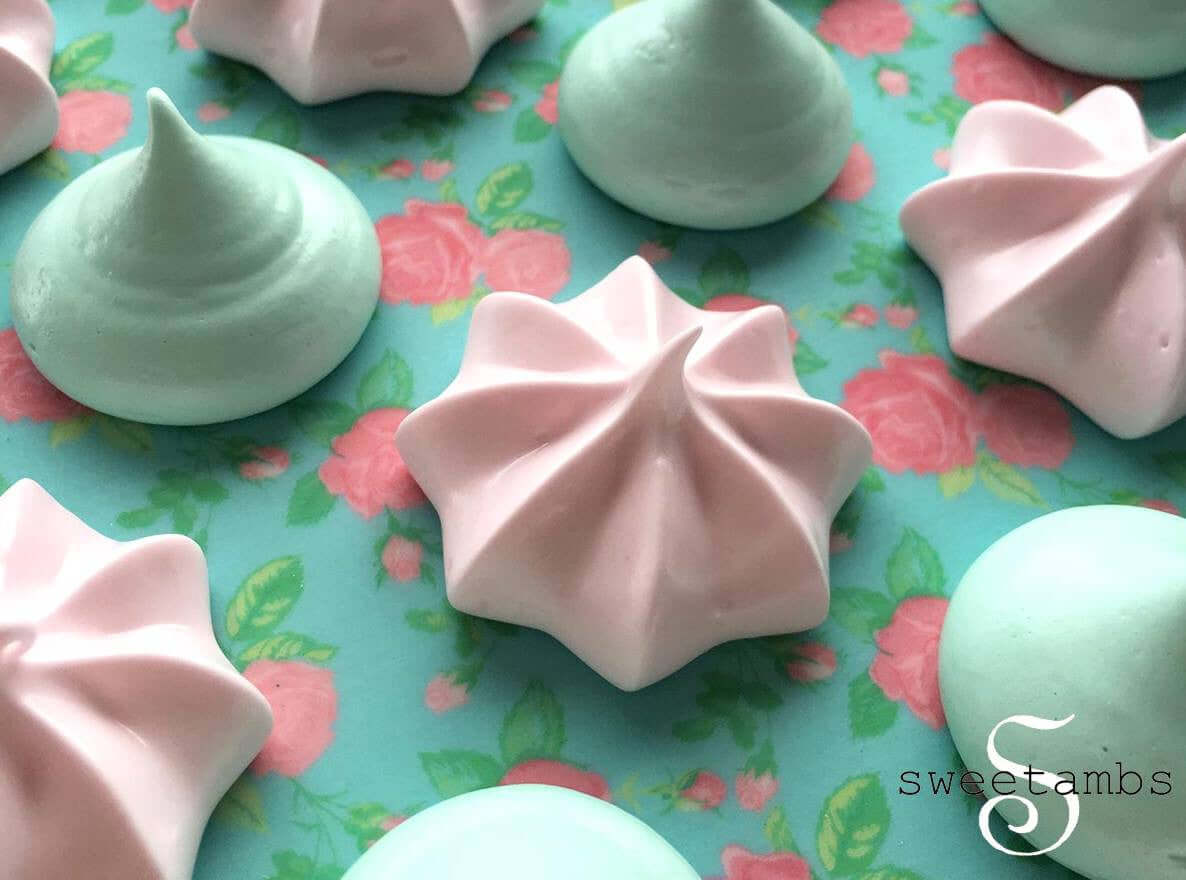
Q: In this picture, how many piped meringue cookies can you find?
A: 10